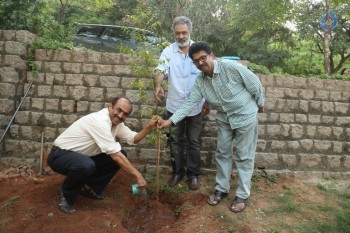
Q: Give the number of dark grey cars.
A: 1